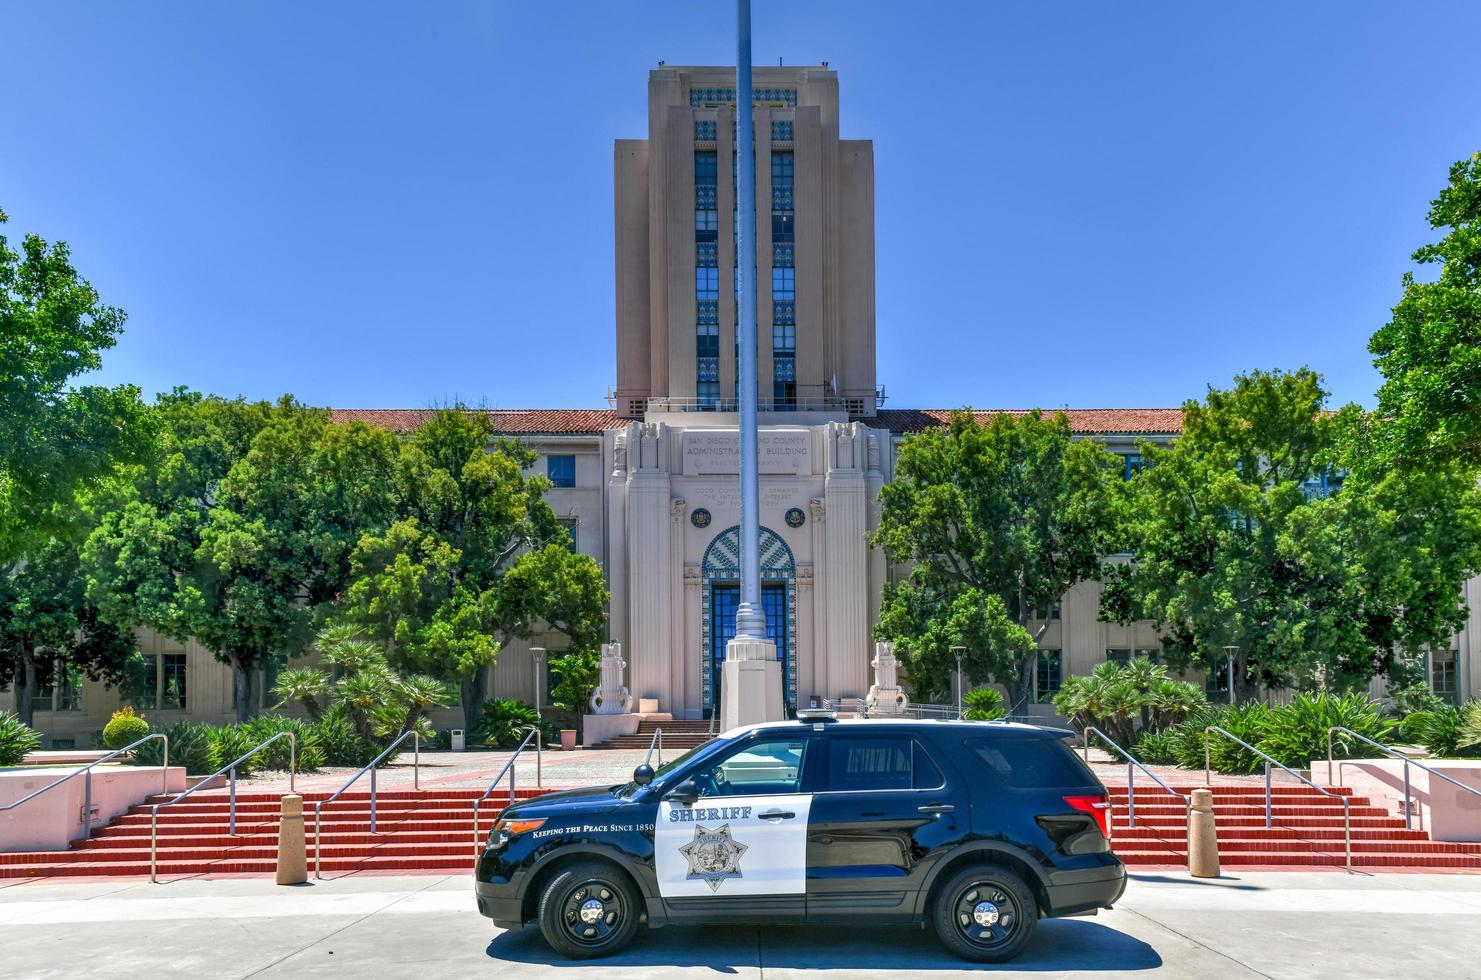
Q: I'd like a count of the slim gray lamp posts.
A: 3